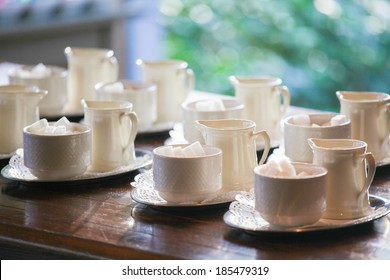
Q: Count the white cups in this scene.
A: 7